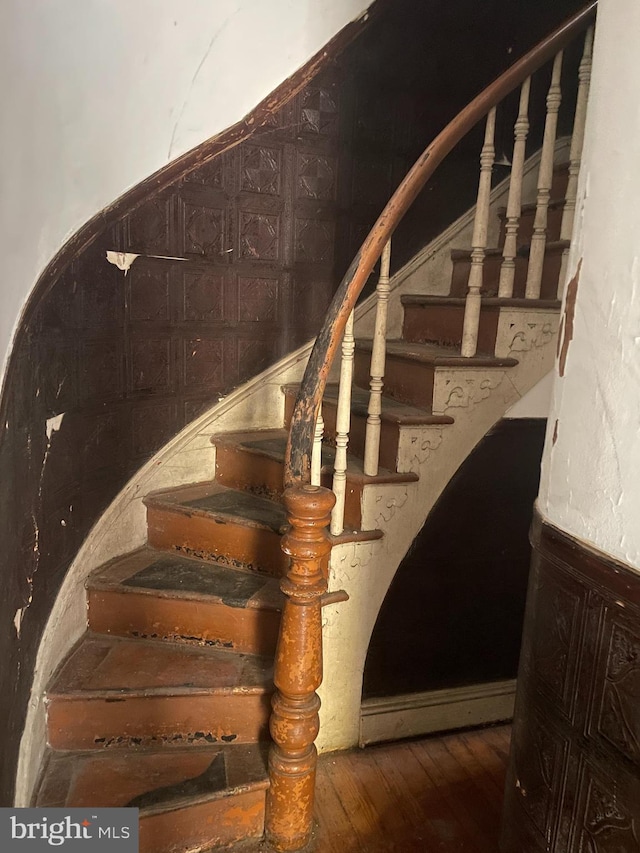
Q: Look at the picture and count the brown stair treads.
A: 11